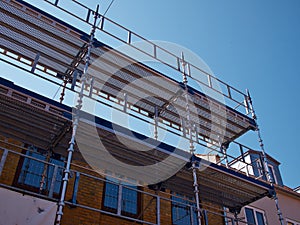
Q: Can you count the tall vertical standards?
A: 3